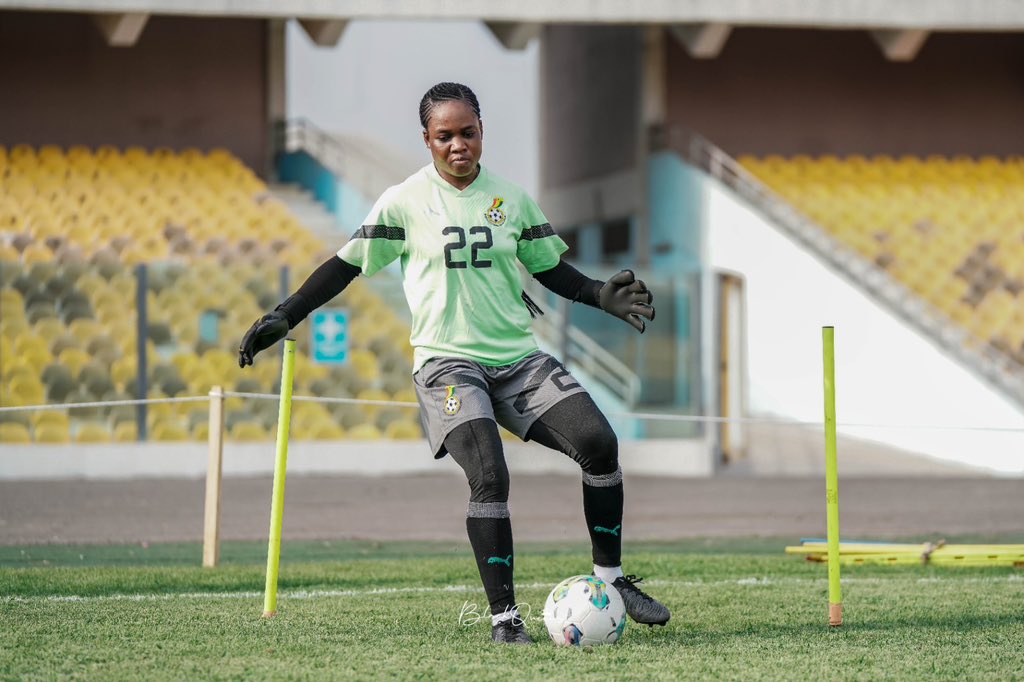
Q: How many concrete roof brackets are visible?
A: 5